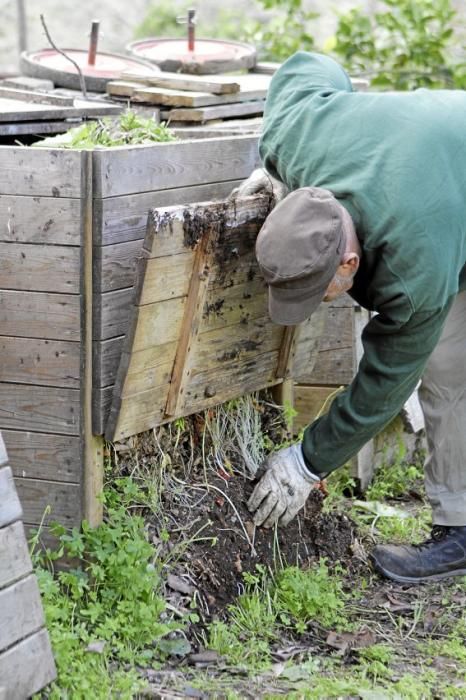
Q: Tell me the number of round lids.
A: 2